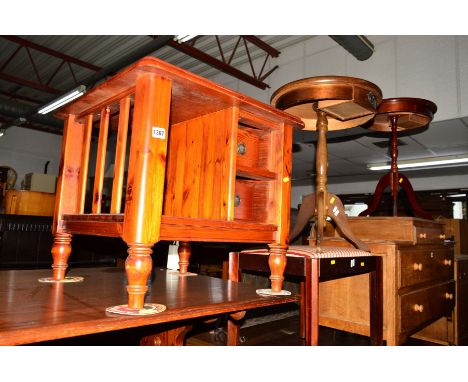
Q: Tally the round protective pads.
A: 4